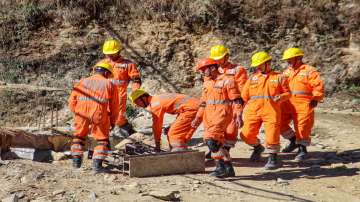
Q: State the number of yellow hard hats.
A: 6